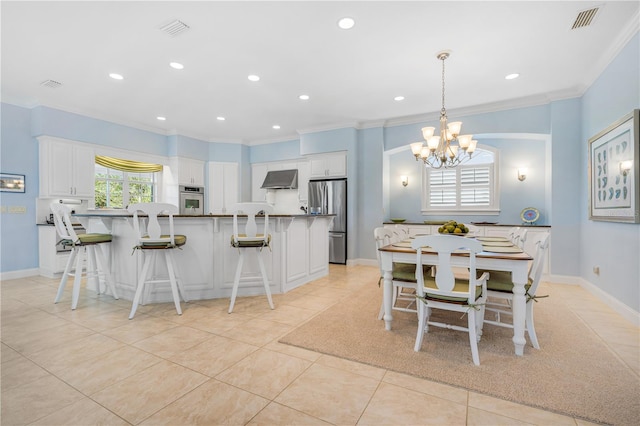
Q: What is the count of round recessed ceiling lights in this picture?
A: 10